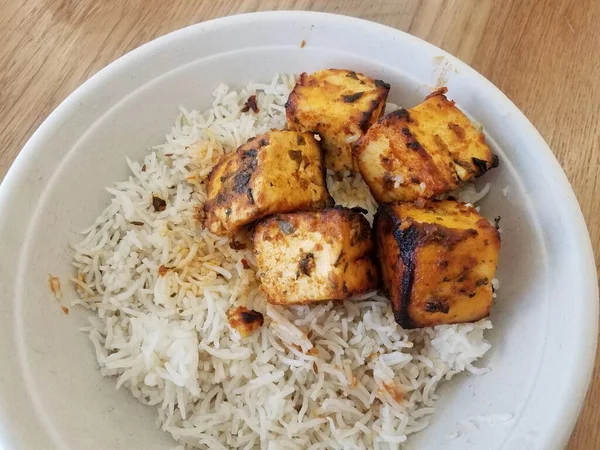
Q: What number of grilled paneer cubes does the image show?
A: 5